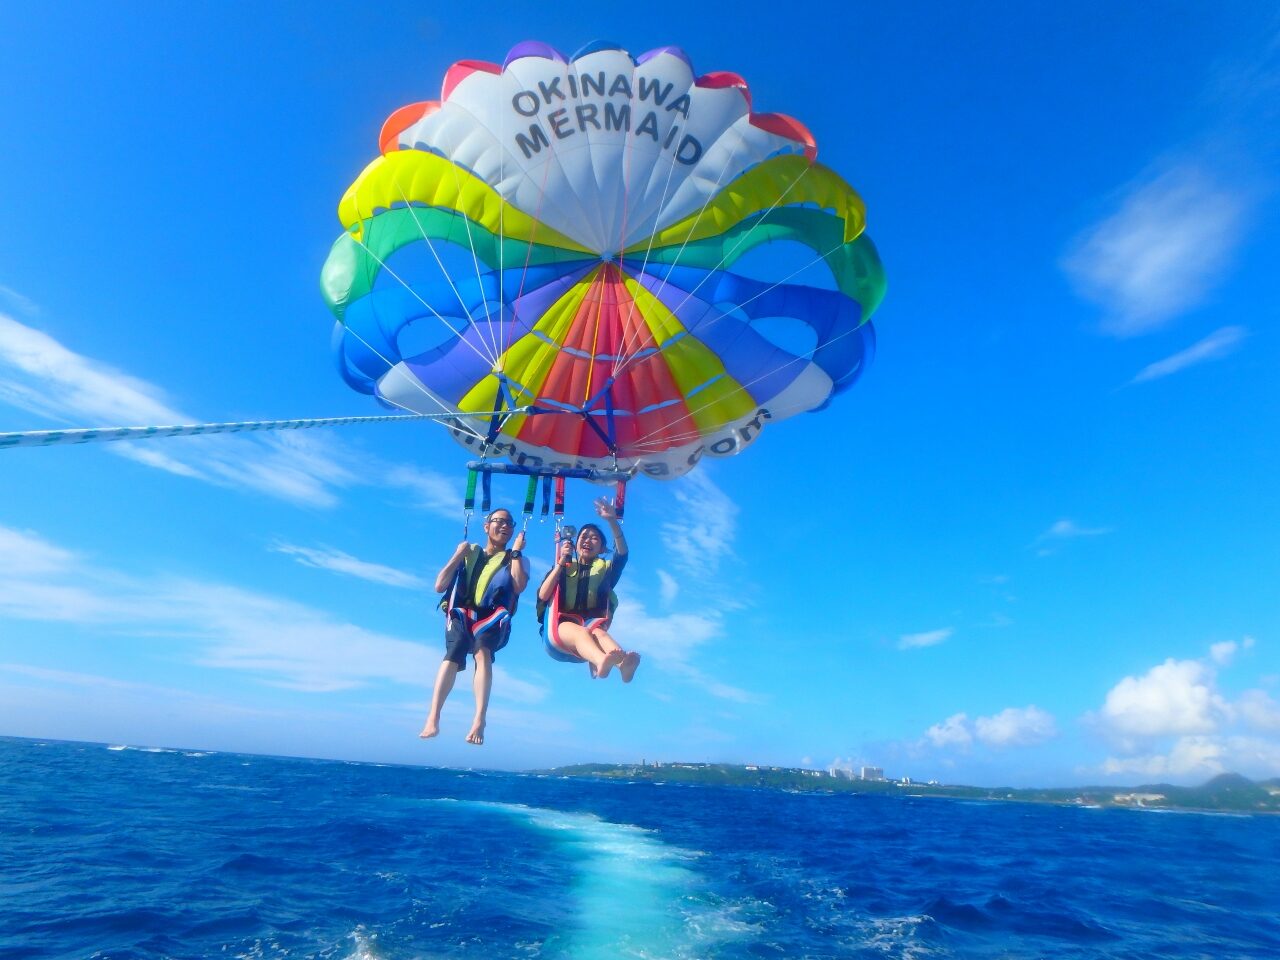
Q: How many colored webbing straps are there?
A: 6